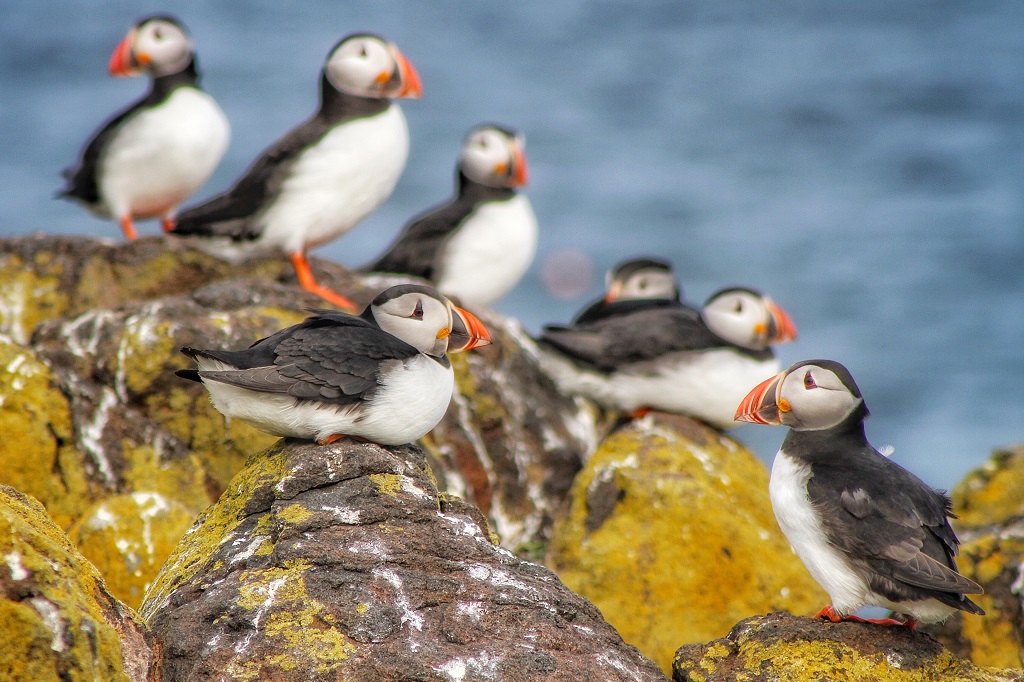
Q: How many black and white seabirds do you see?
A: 7